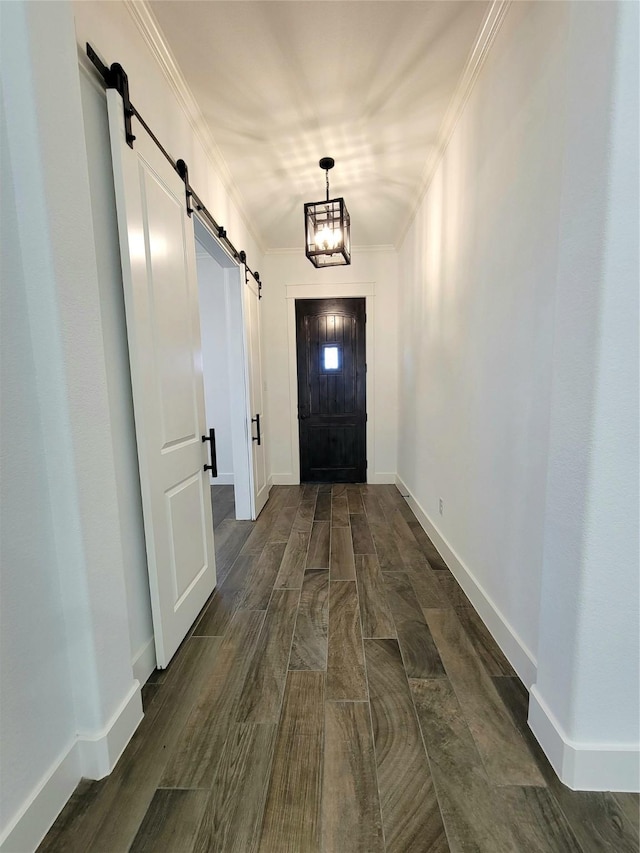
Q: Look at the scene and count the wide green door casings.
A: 0